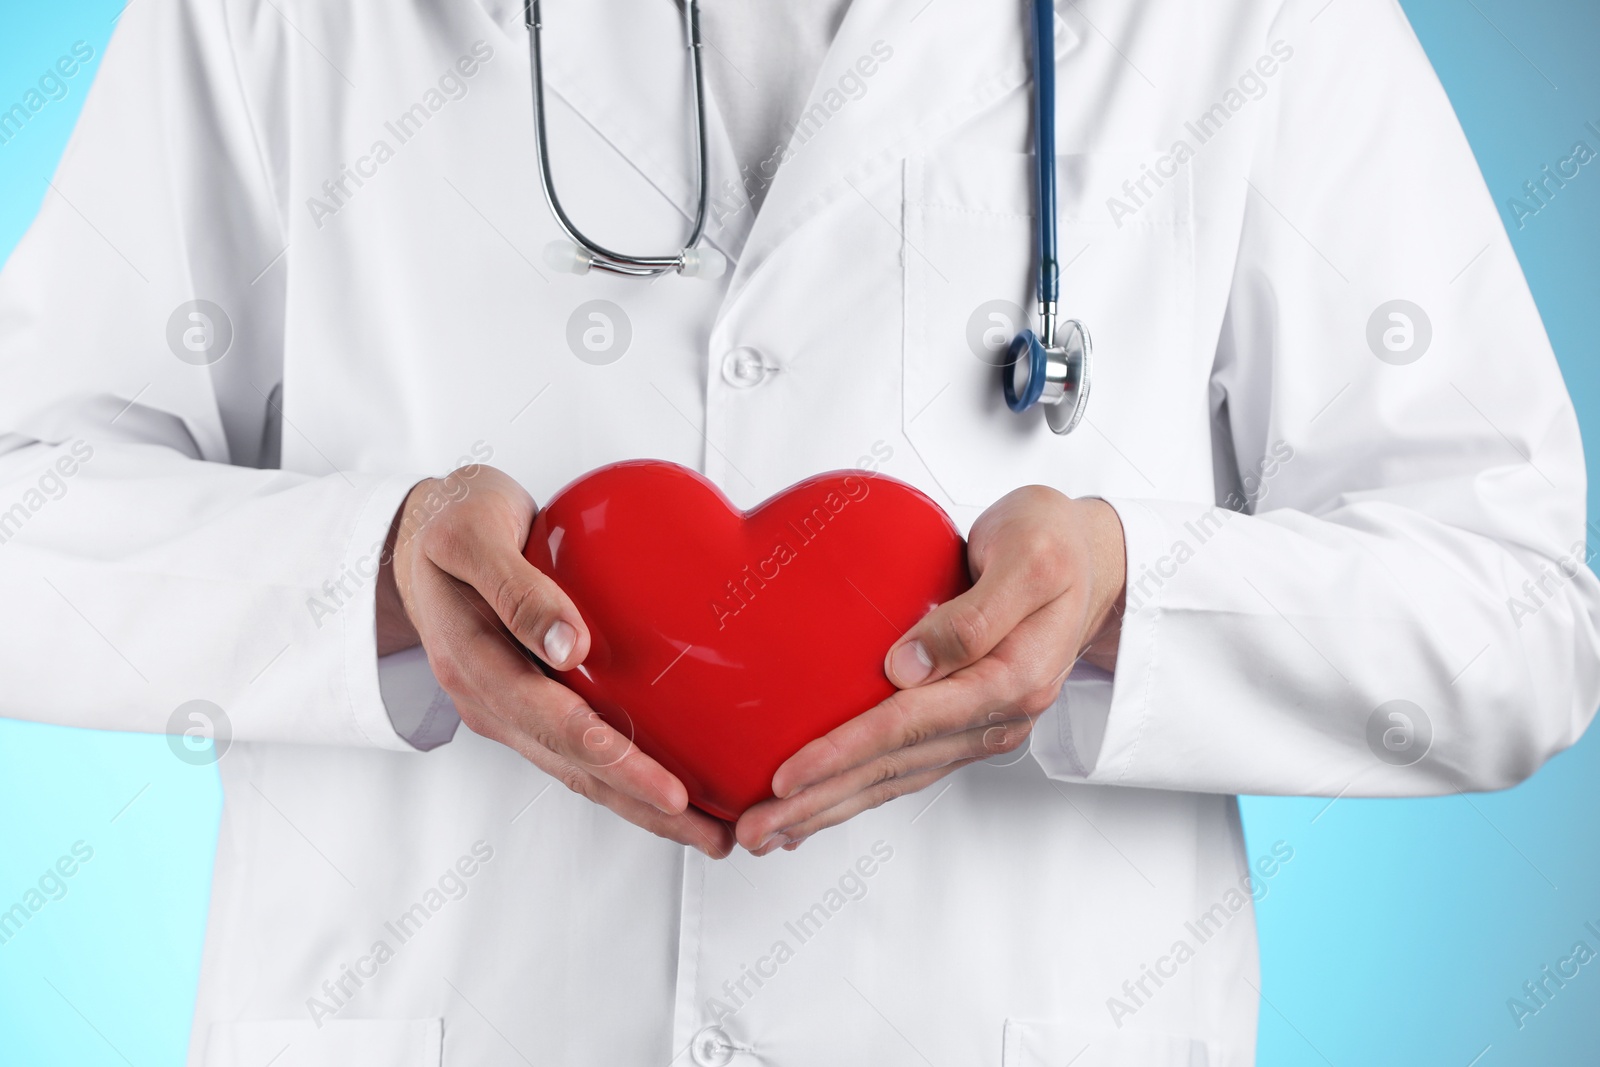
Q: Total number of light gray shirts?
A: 1